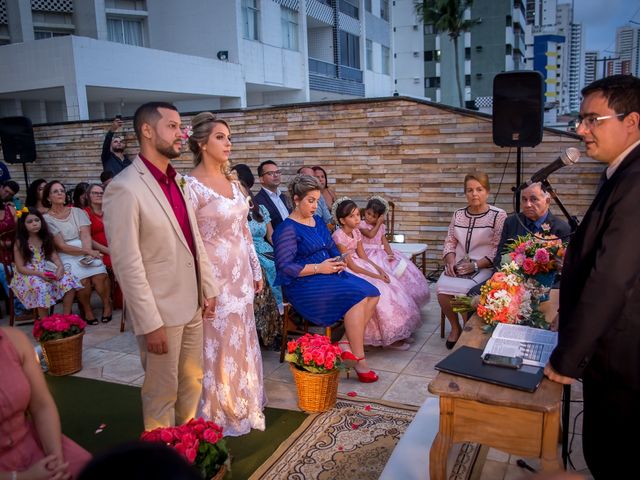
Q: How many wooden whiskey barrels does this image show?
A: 0